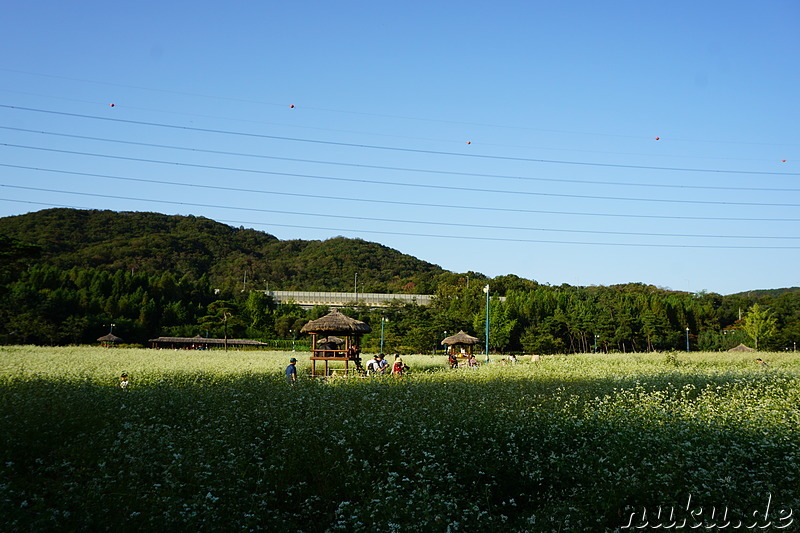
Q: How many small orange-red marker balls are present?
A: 5